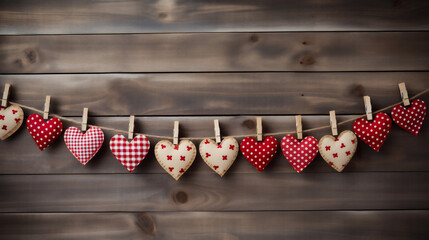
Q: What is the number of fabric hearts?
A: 11